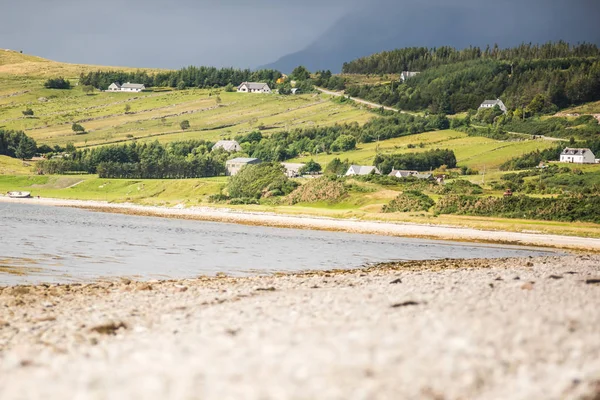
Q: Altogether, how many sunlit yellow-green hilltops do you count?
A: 1